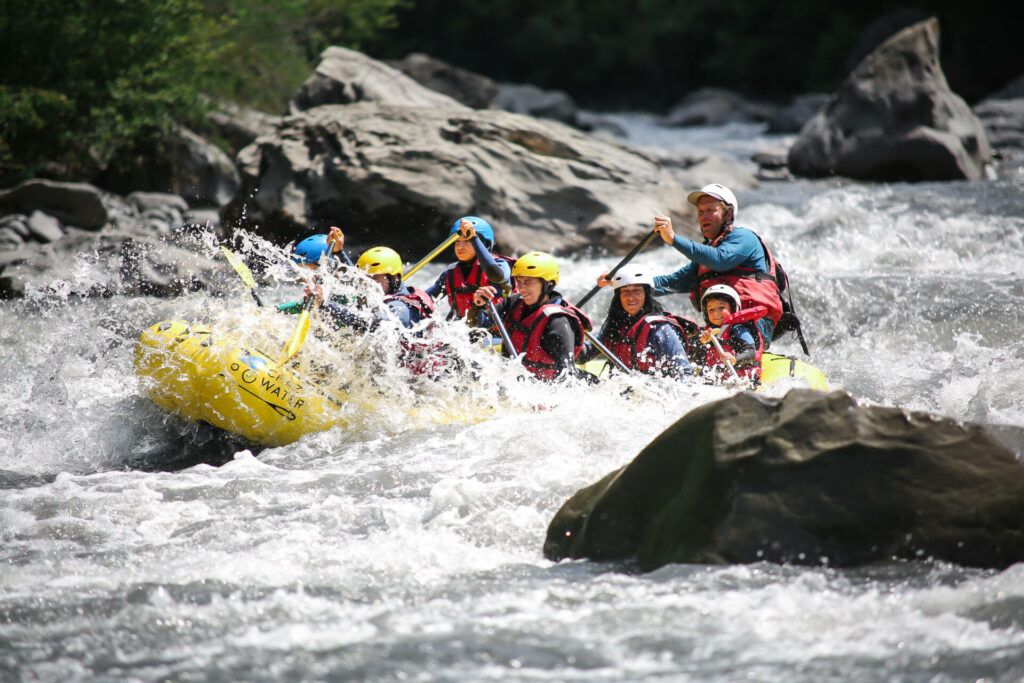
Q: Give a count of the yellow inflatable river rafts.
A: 1